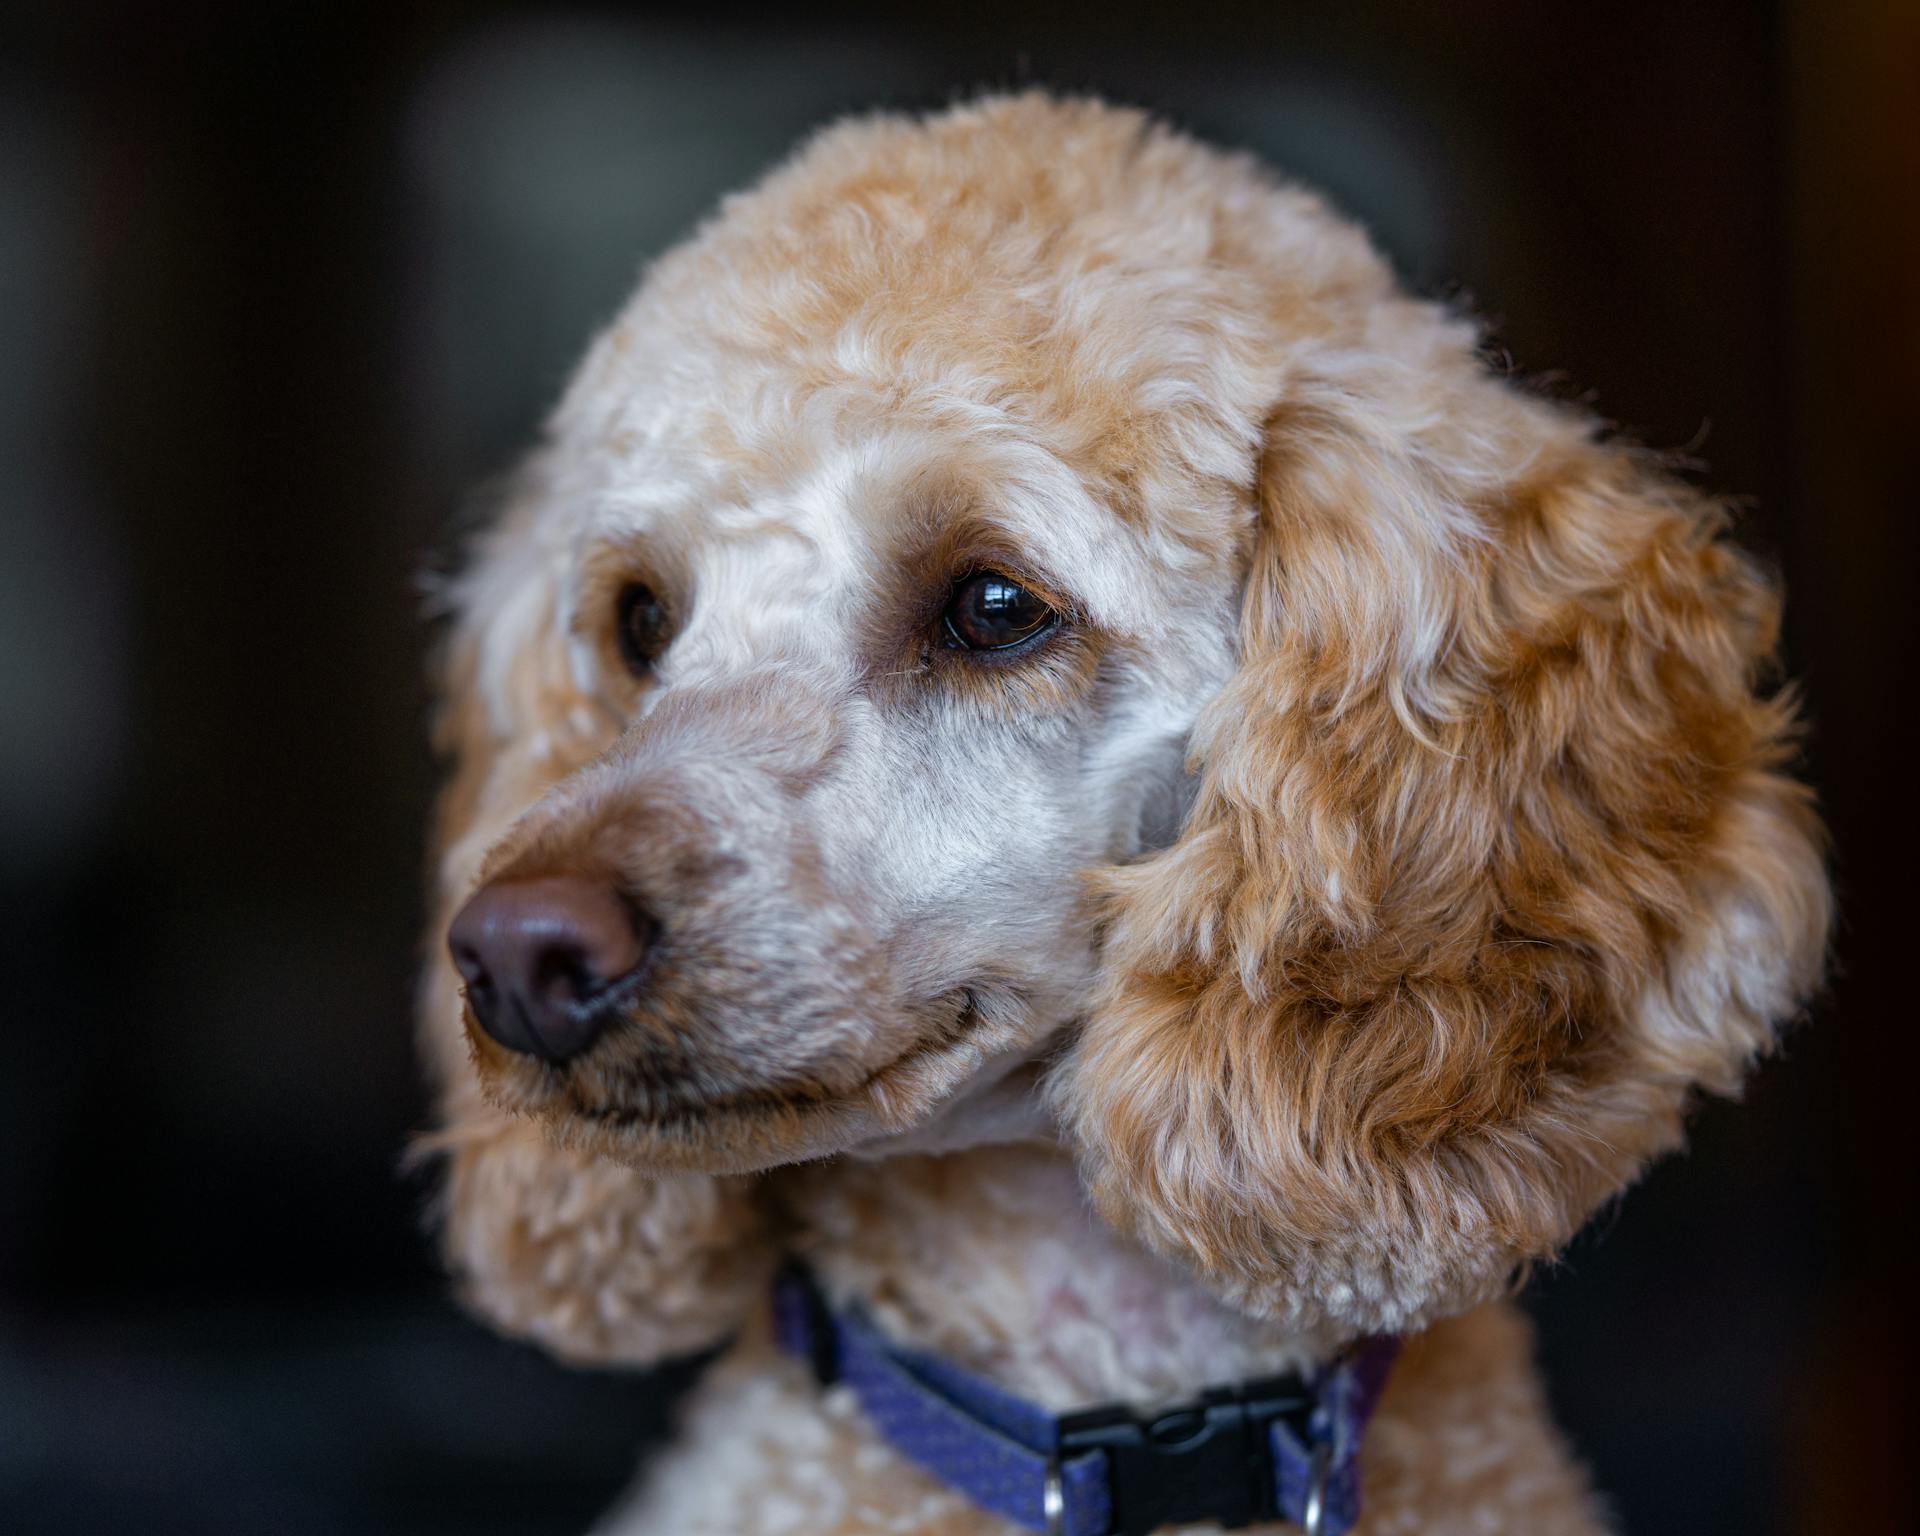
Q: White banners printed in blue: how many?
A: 0